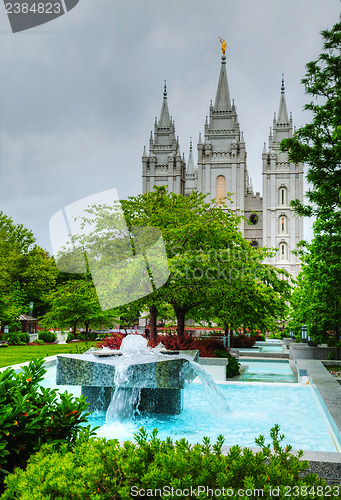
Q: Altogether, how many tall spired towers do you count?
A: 3